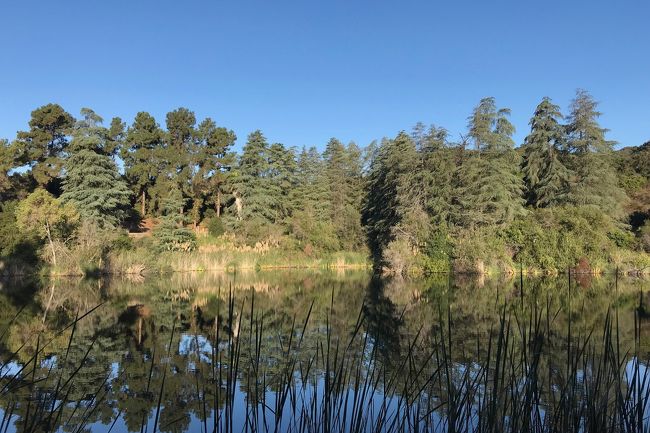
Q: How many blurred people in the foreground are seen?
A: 0